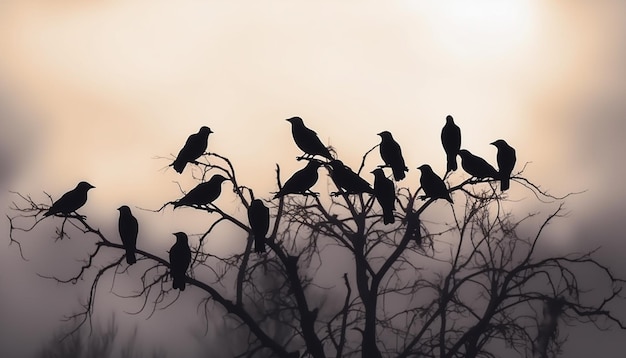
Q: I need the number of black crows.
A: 15